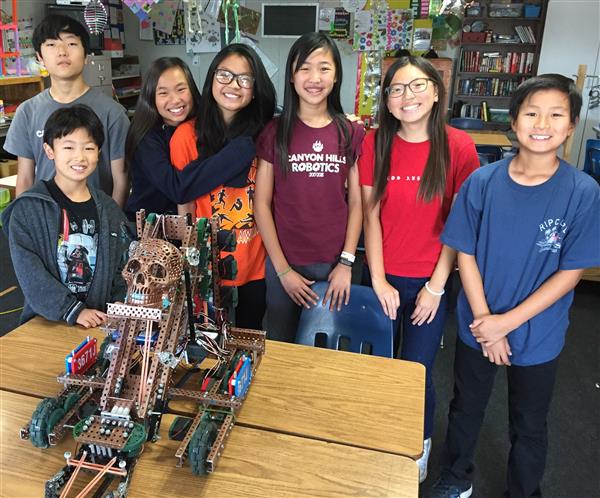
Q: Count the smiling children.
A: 6